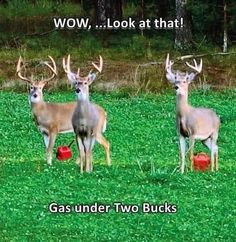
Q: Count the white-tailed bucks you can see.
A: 3